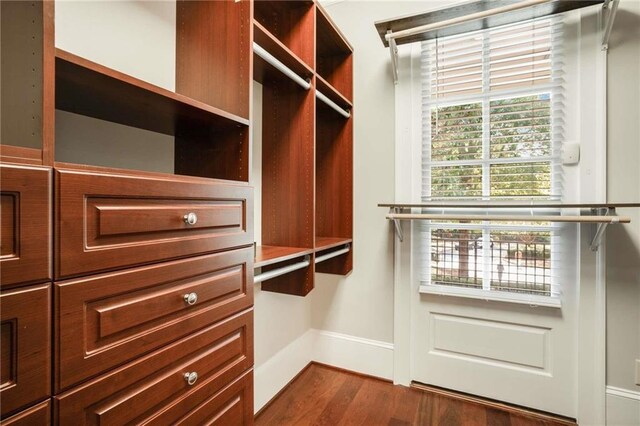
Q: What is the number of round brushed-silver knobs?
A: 3